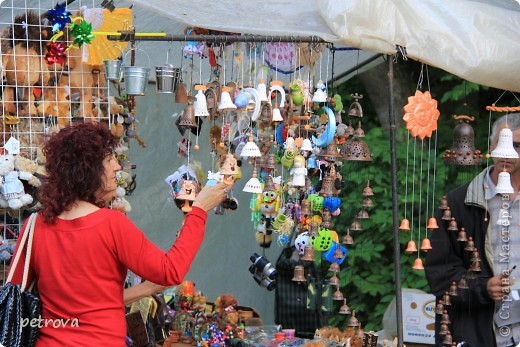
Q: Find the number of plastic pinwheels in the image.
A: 3